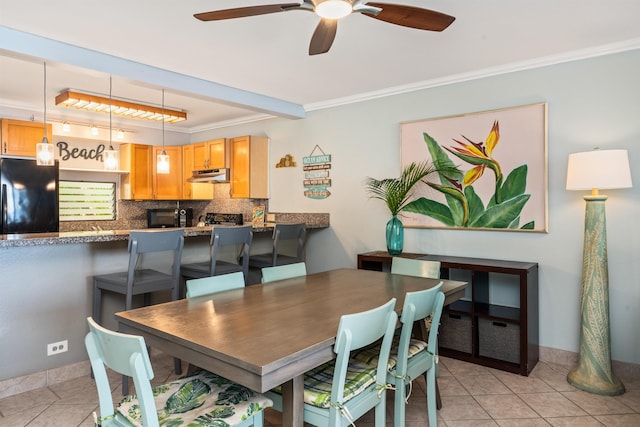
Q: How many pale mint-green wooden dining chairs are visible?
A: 6